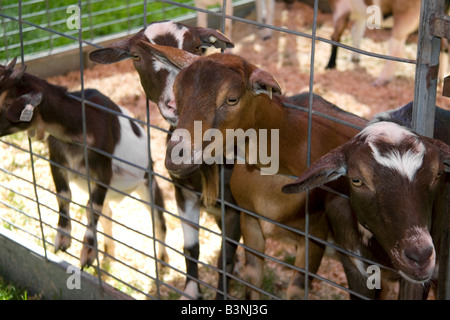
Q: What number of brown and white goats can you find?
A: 3